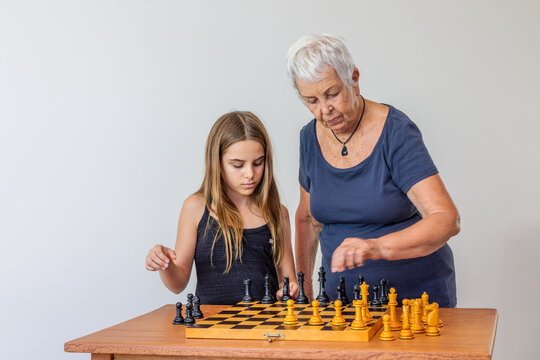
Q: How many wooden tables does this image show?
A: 1